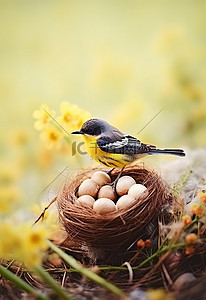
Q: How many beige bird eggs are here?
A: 8